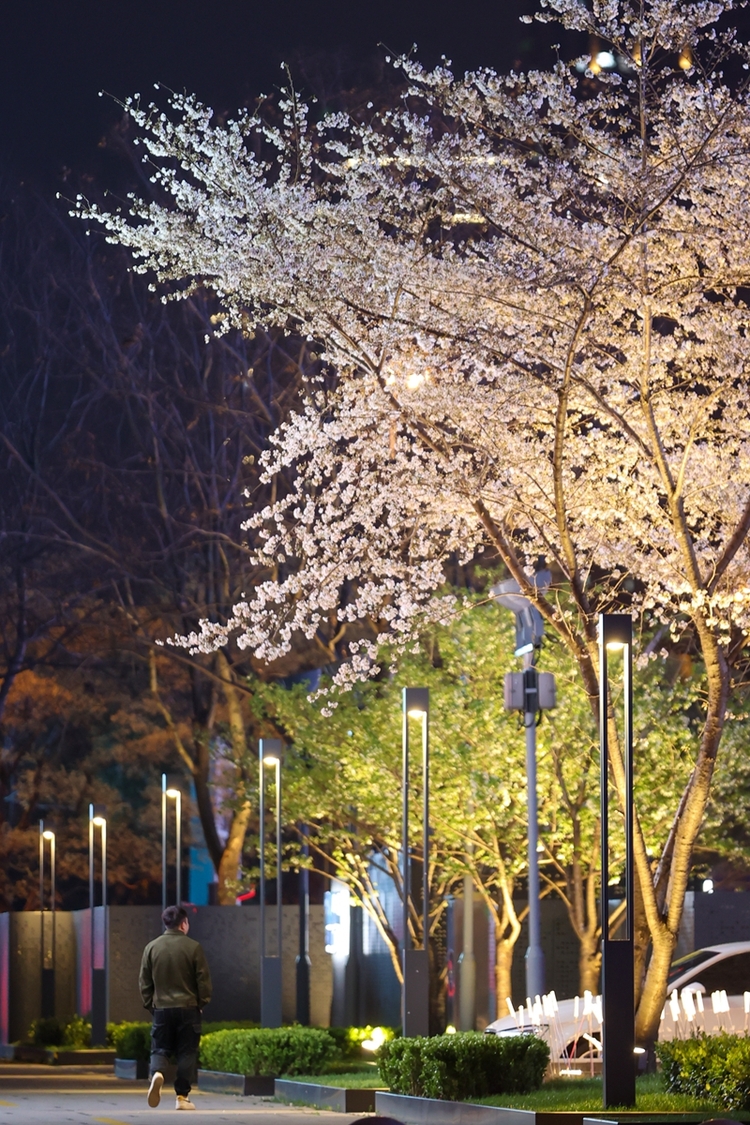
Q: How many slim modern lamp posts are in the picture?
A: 6